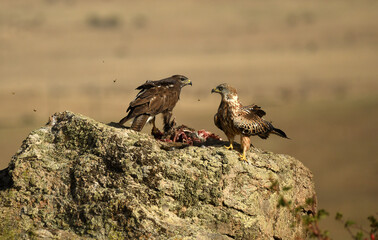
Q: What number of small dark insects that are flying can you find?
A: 5